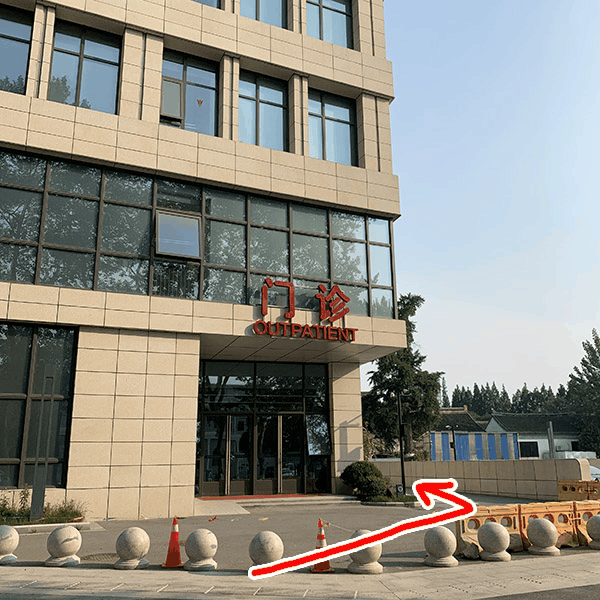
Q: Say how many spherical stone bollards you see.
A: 10